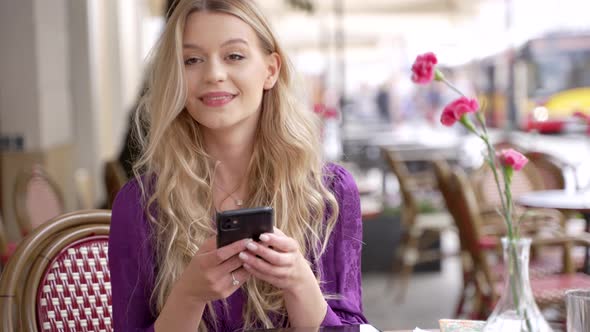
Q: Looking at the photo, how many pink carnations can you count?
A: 3